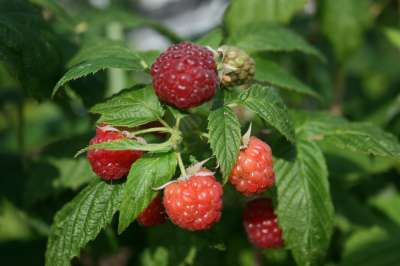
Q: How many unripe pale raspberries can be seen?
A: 1